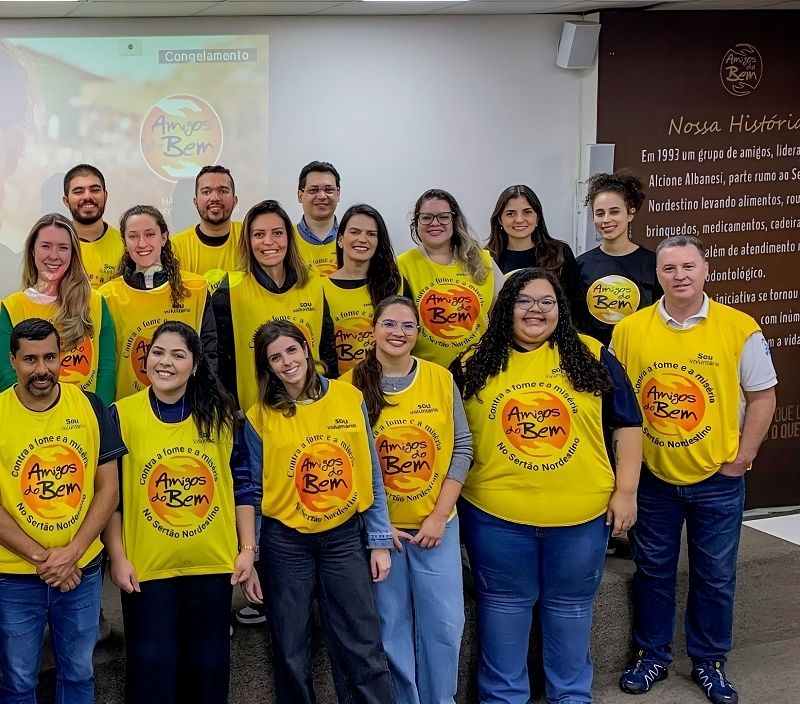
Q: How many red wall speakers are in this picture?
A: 0